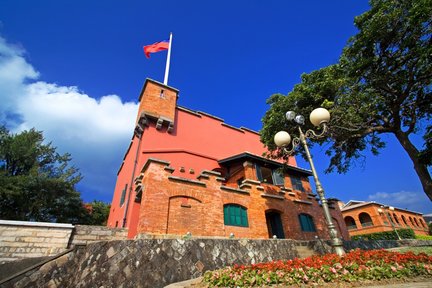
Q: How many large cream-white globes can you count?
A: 2